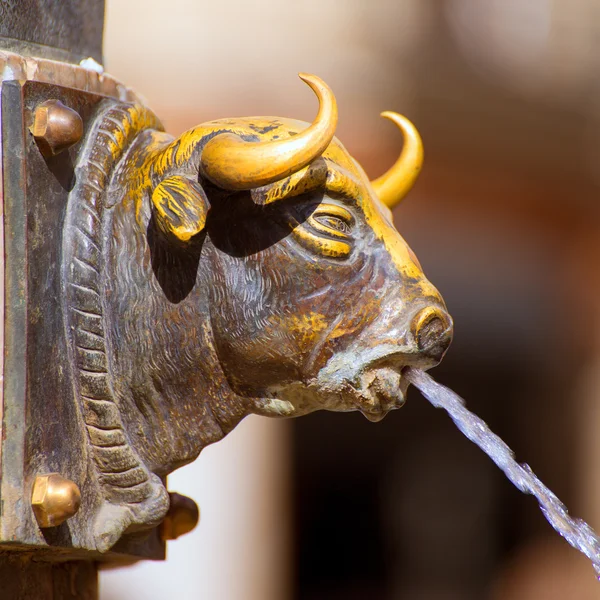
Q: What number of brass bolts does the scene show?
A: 3